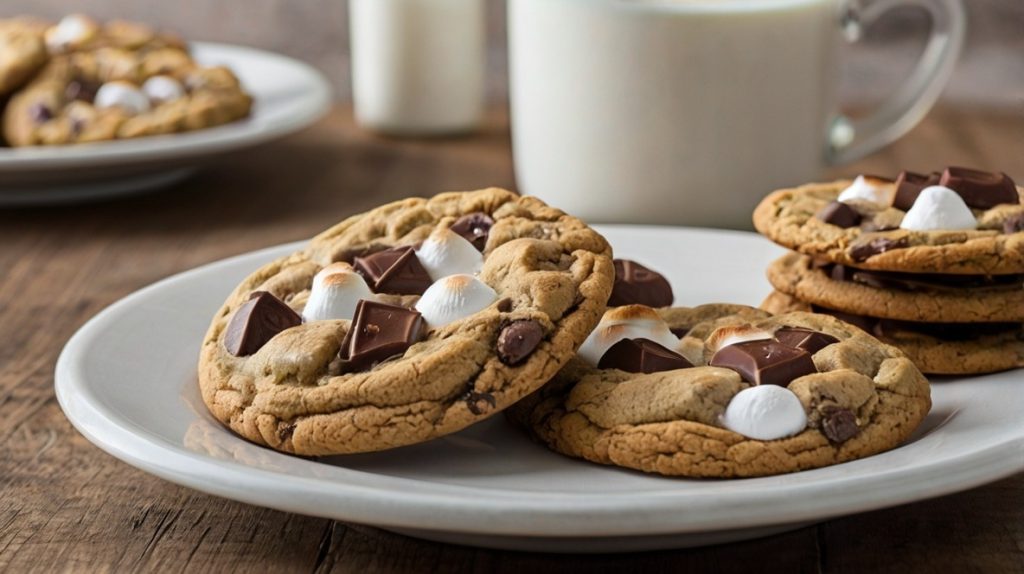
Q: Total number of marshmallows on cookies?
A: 11